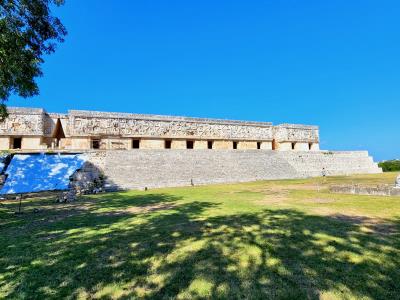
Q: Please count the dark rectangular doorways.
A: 10